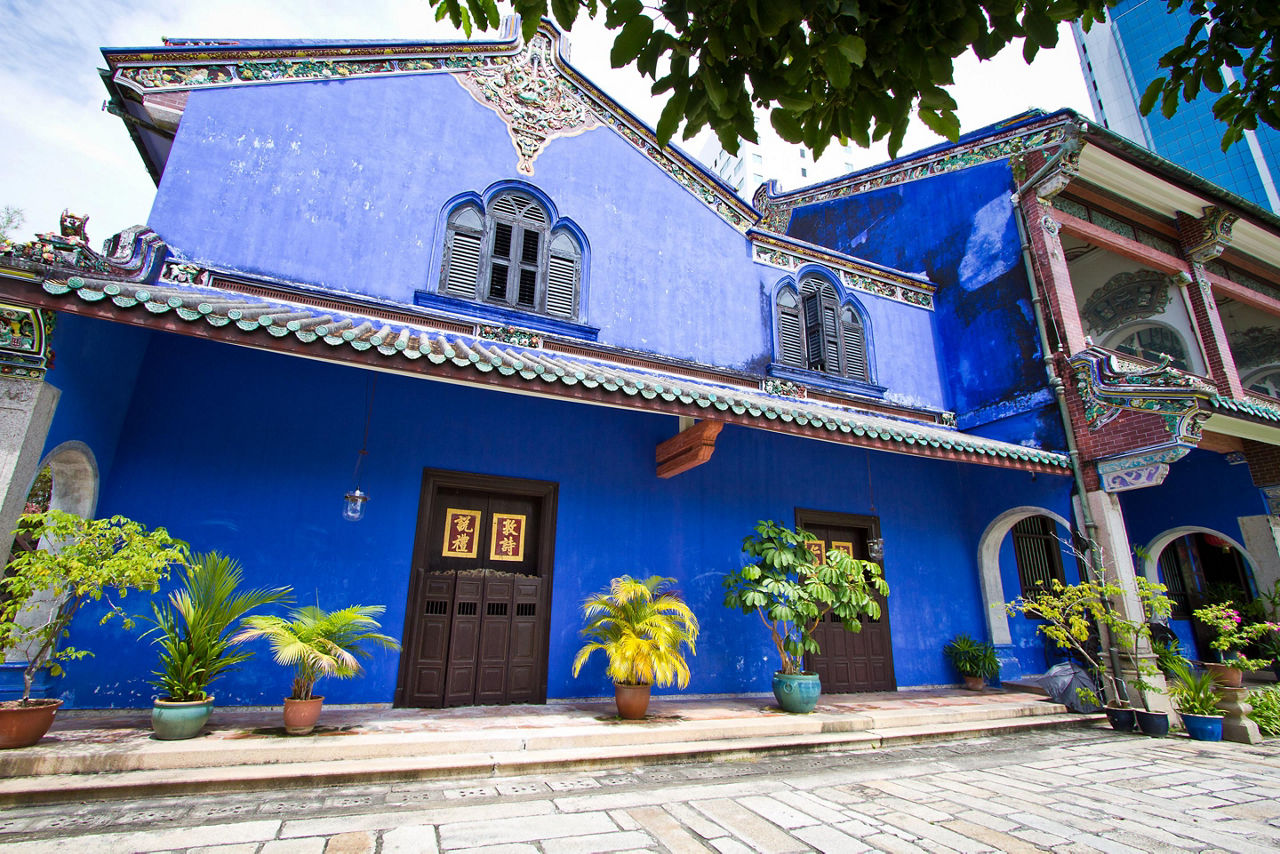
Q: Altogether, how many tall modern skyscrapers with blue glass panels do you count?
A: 1